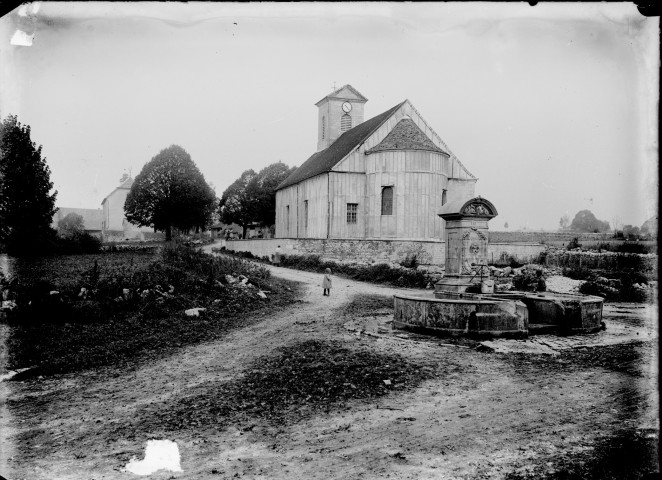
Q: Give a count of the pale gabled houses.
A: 1